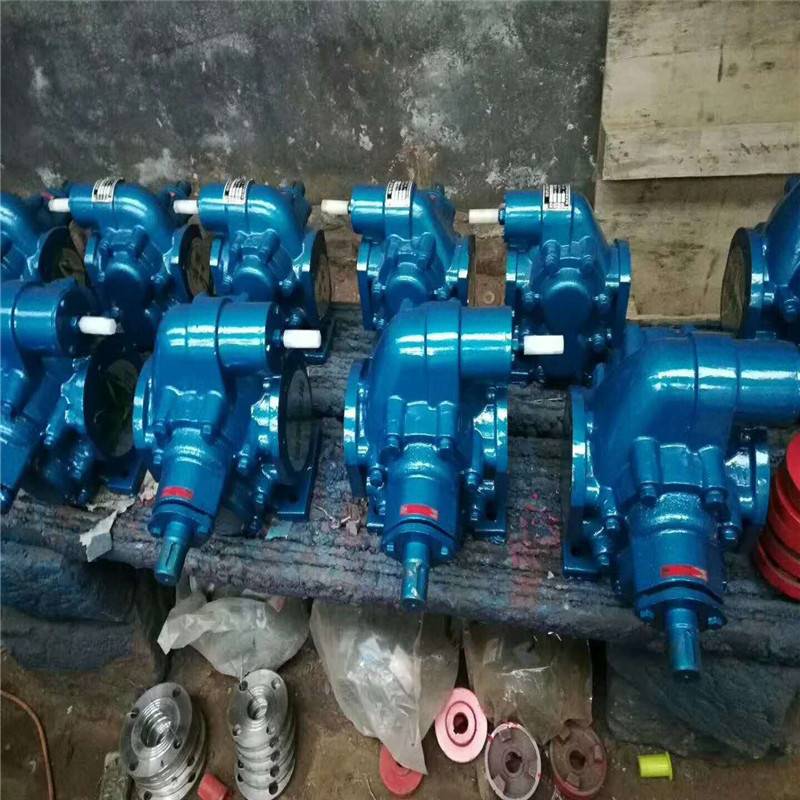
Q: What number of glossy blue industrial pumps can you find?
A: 10